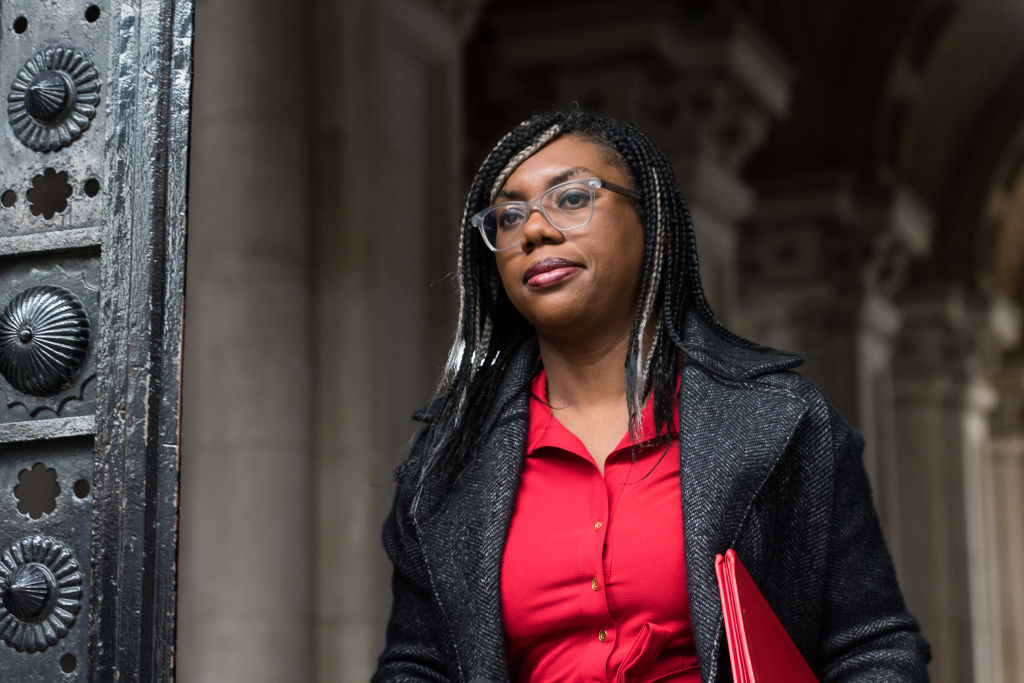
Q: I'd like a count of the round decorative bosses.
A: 3